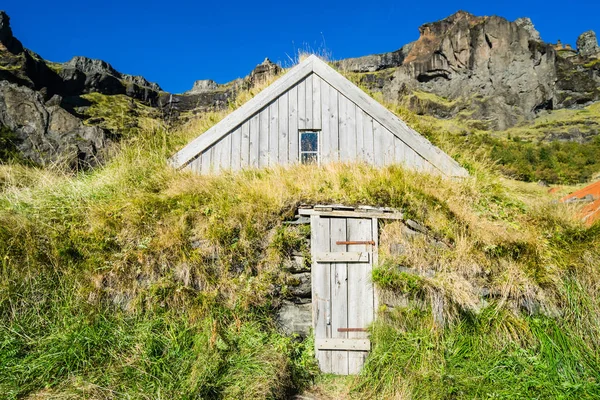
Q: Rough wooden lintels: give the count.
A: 1